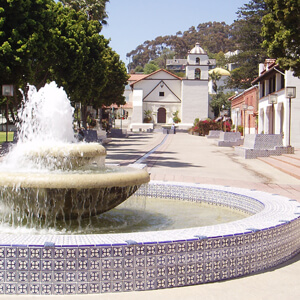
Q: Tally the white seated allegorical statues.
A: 0